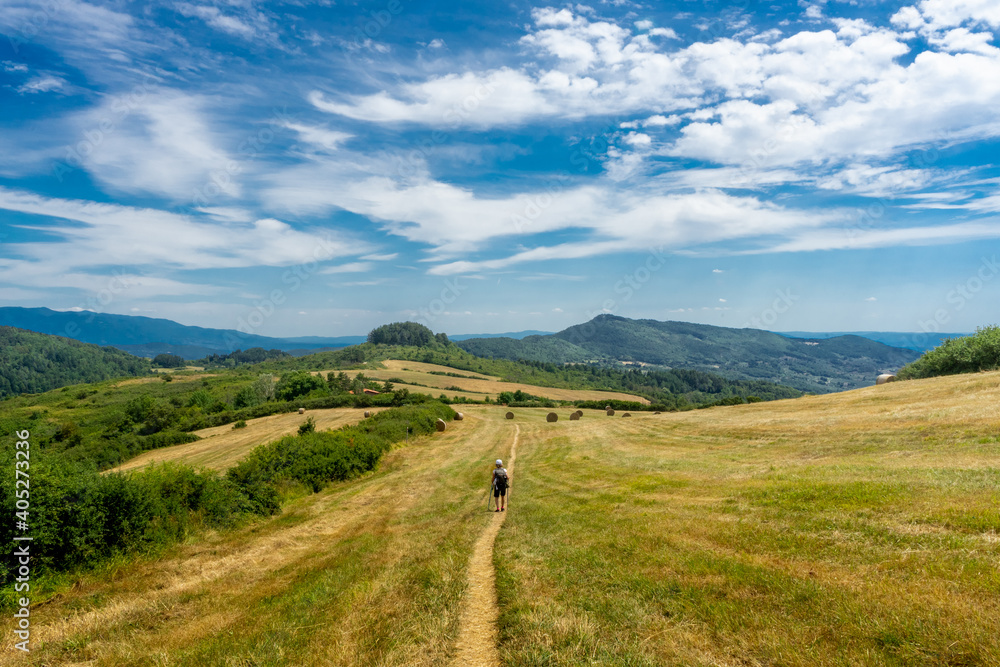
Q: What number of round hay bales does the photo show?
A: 13